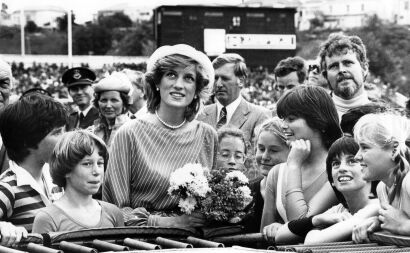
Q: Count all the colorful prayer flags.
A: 0